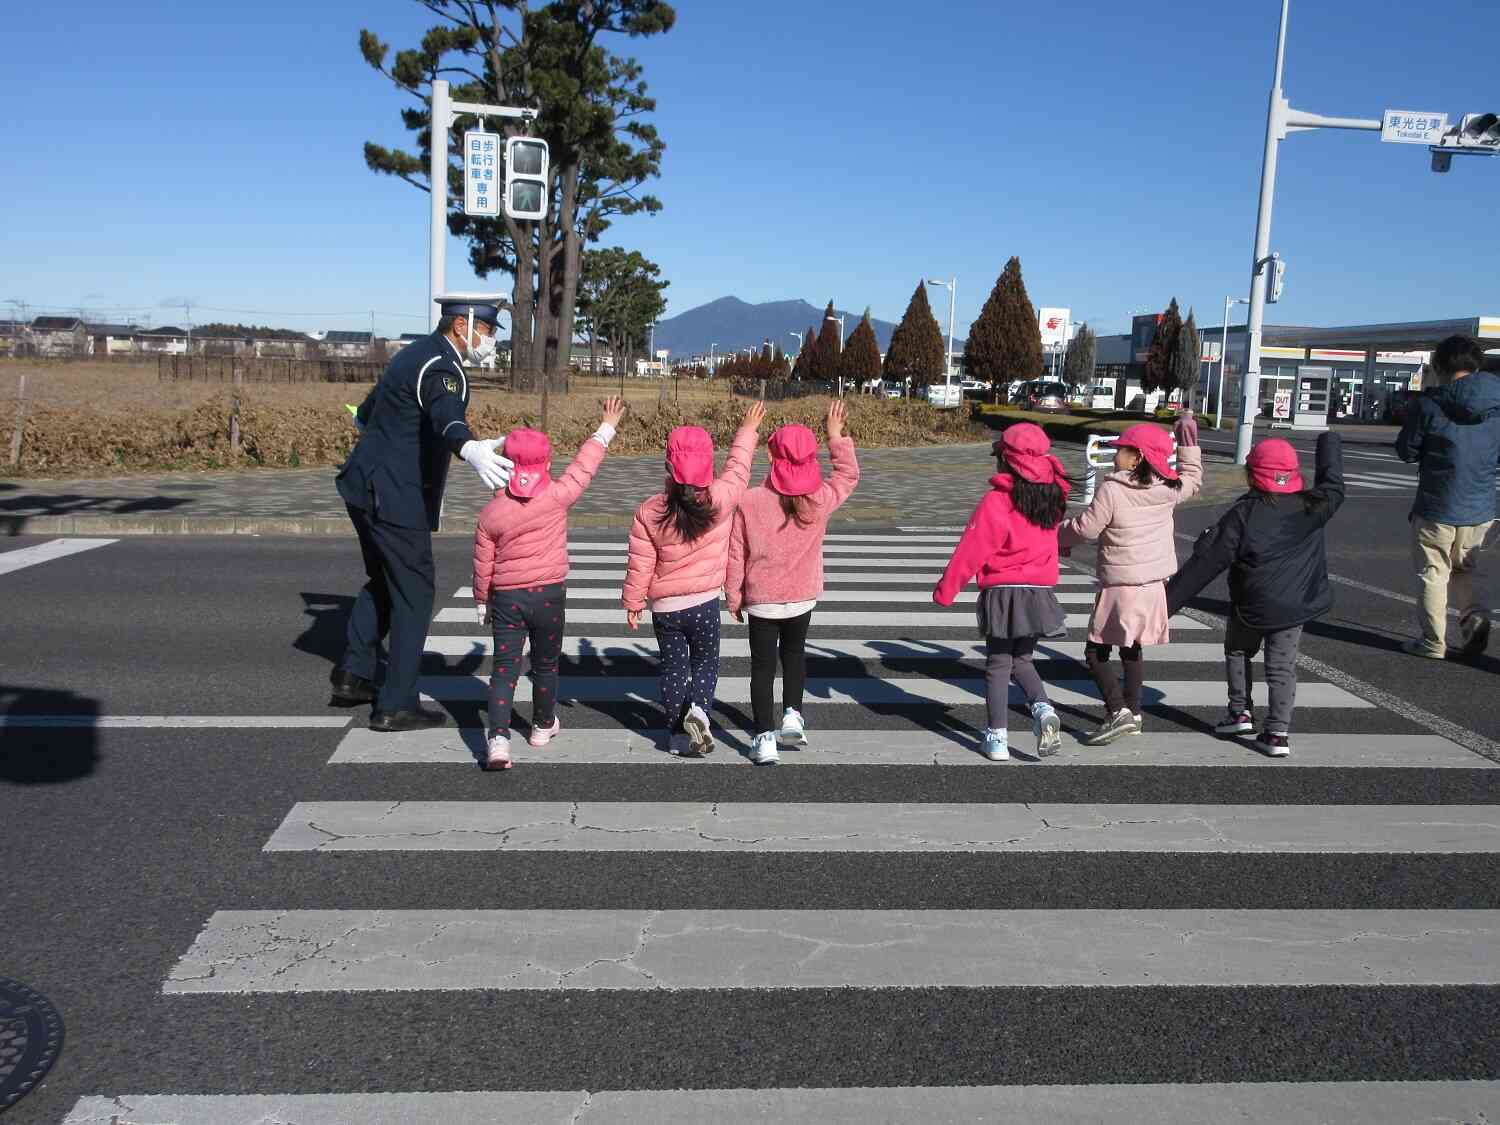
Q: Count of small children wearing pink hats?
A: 6